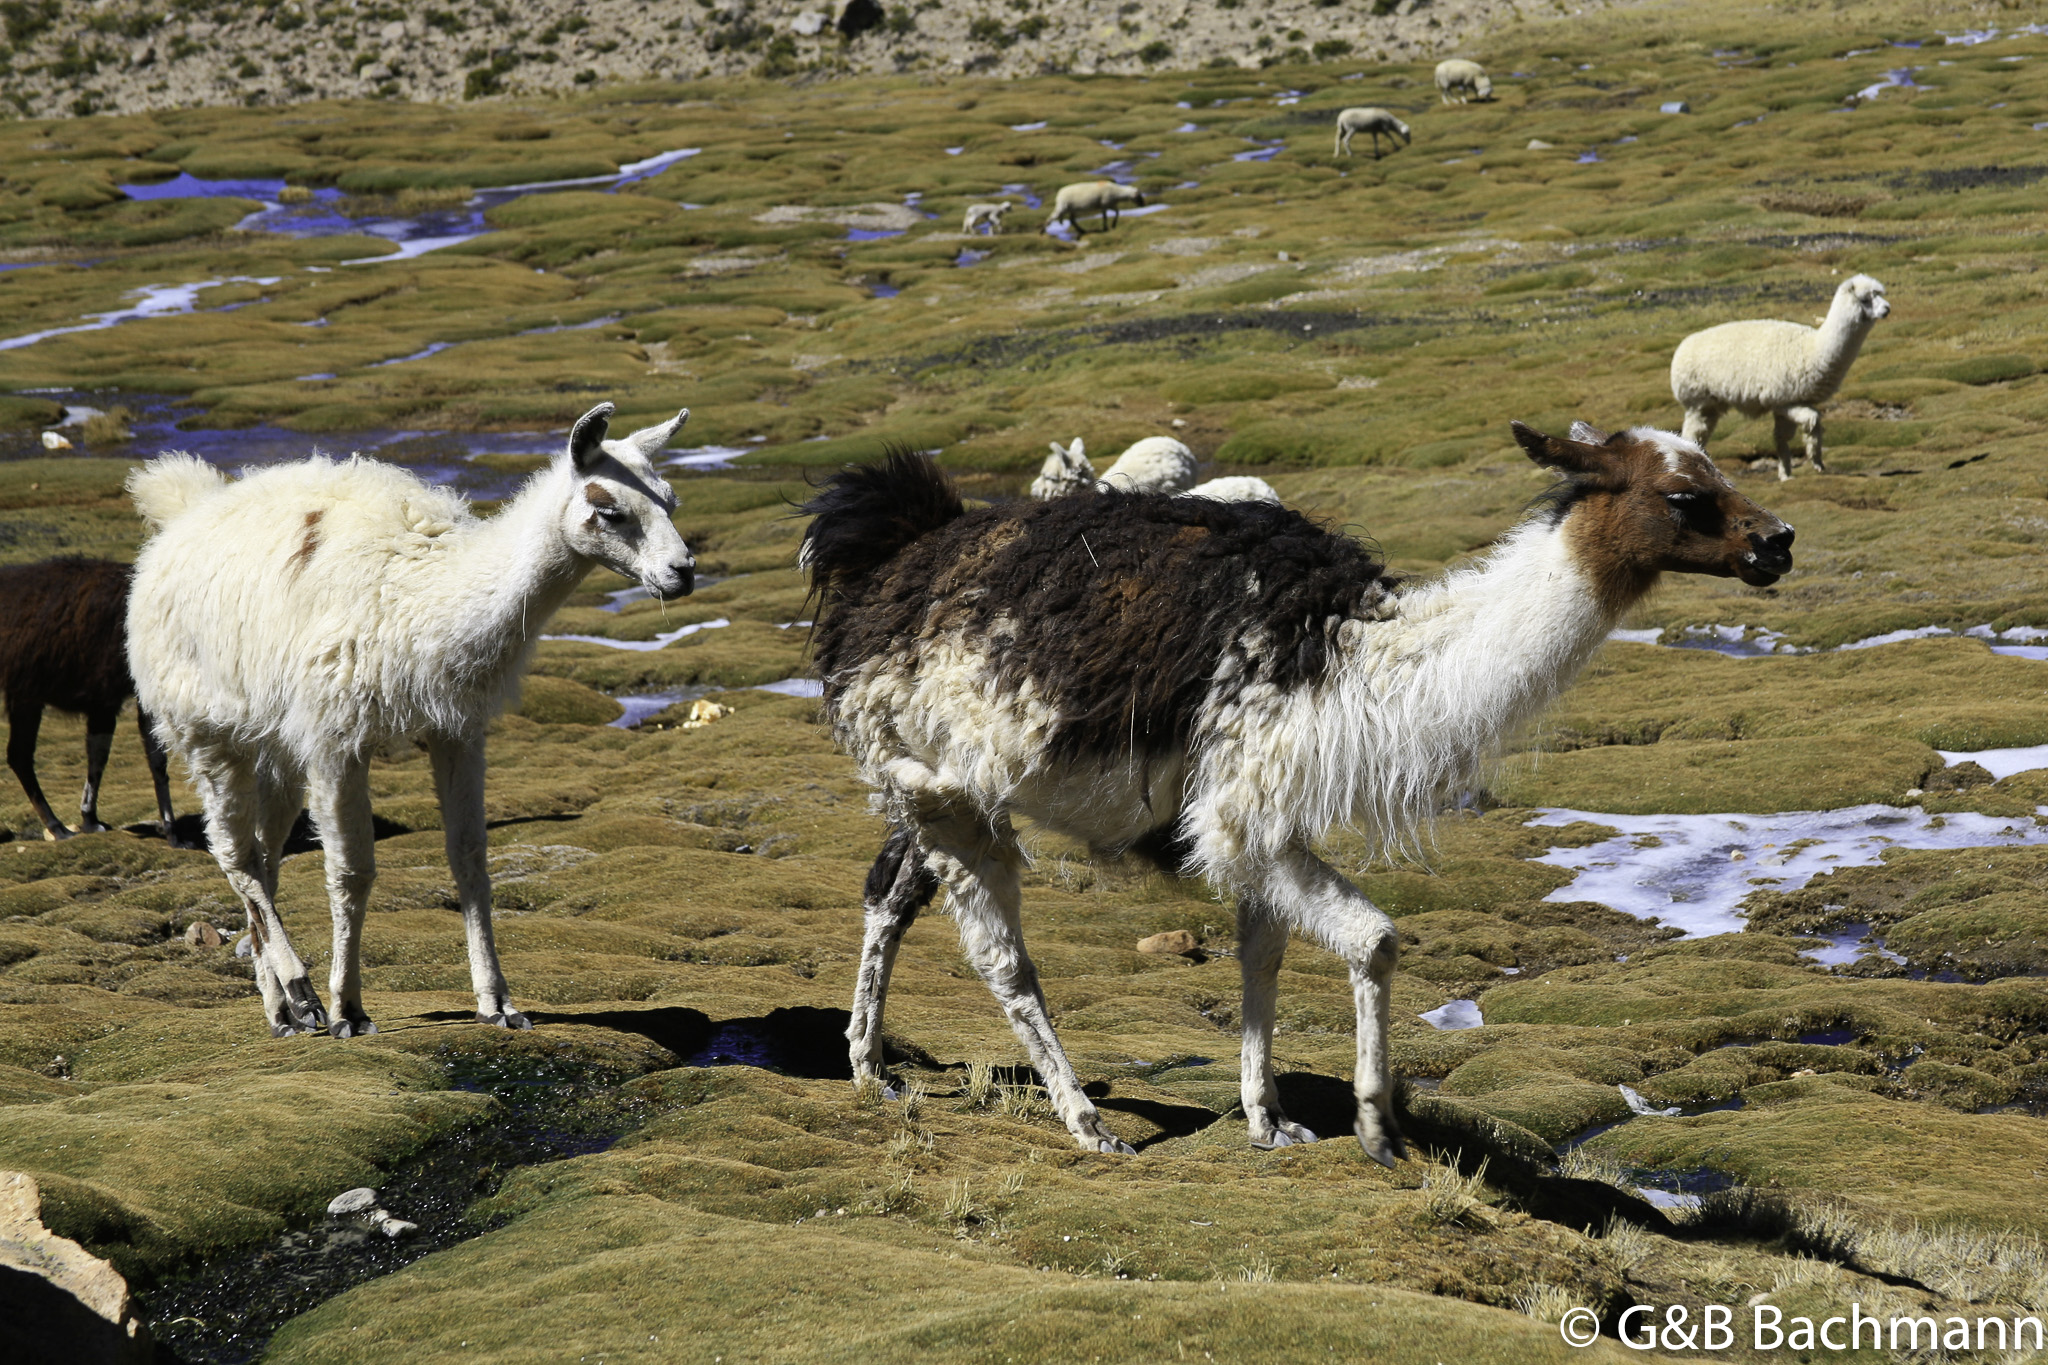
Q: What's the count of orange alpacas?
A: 0